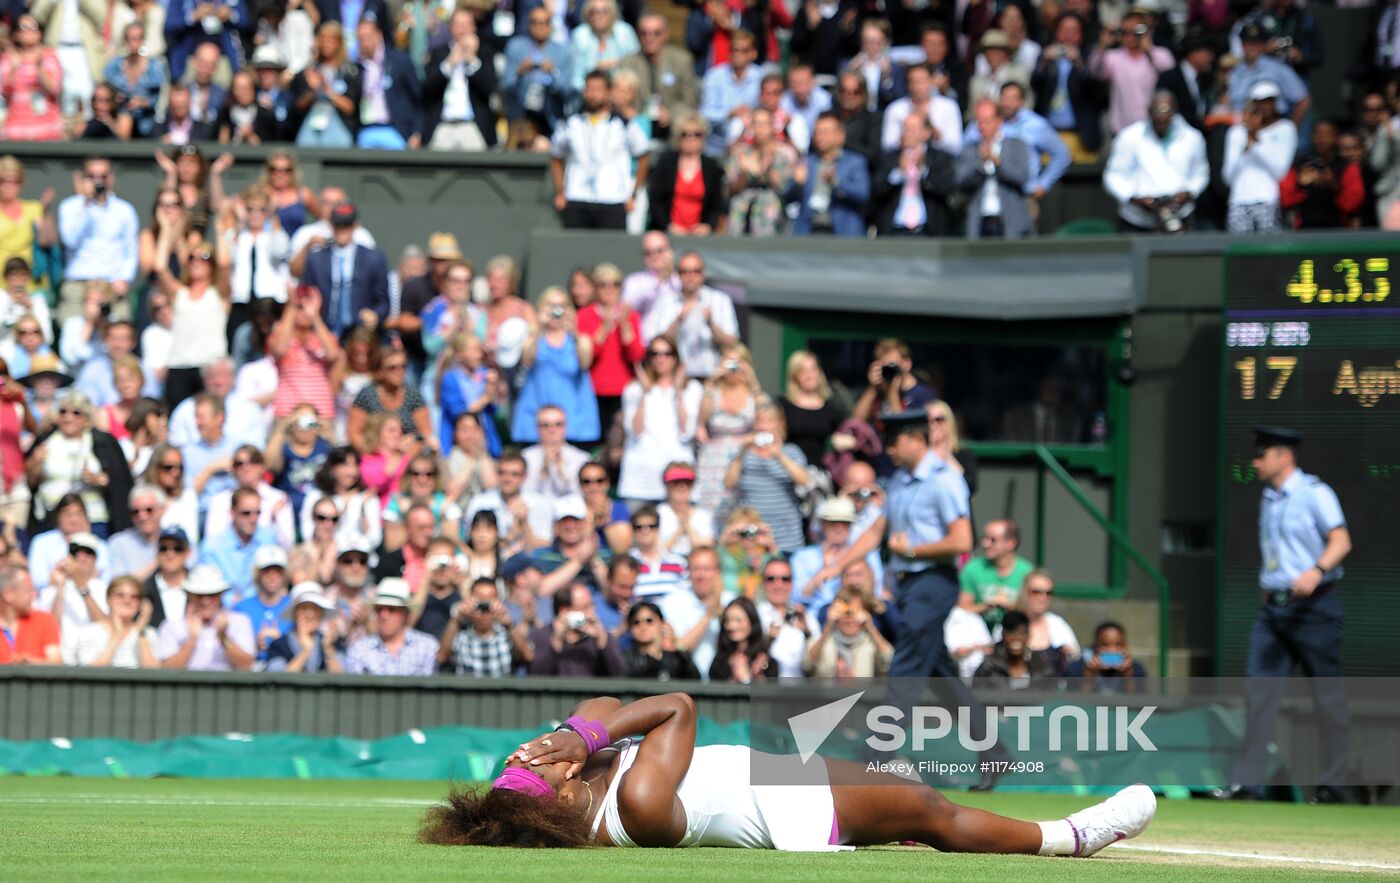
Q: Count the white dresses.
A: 1